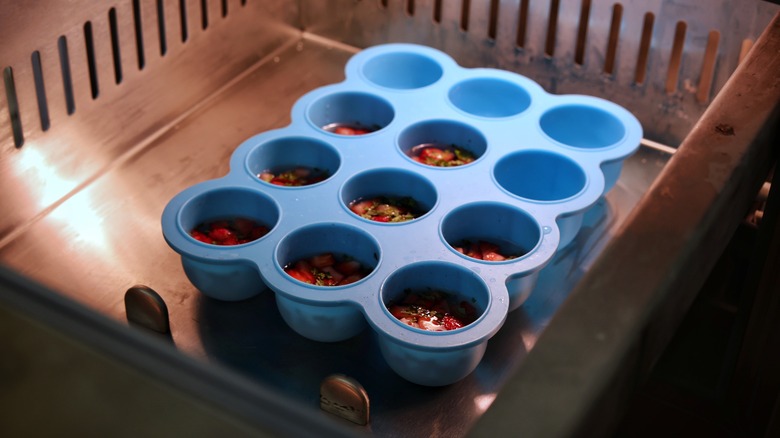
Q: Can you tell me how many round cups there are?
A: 12